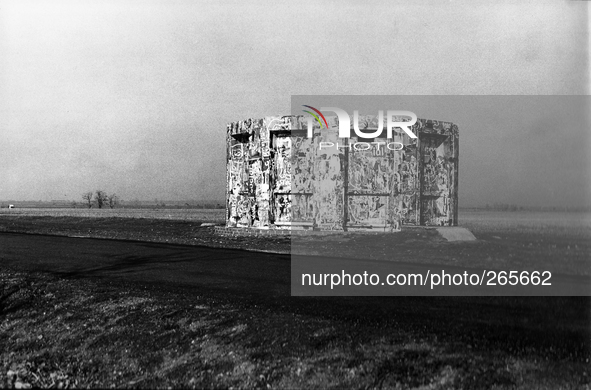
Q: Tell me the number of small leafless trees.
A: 3